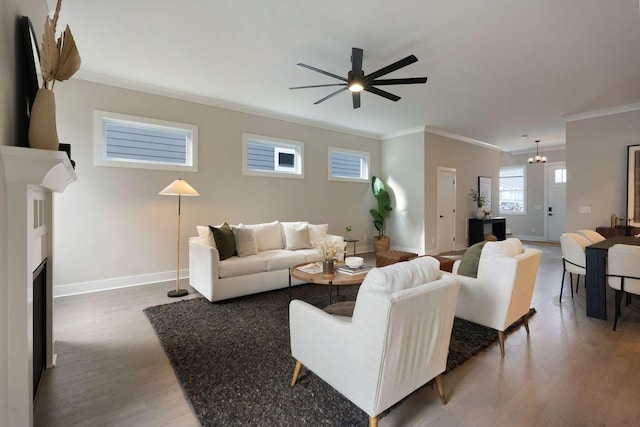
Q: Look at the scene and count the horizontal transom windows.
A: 3